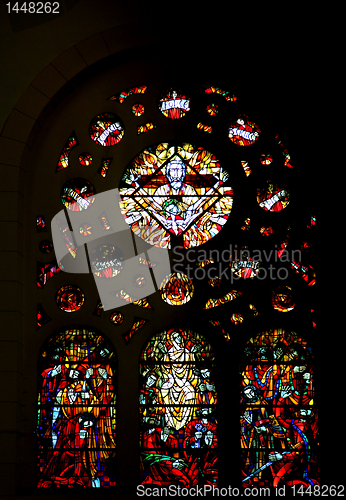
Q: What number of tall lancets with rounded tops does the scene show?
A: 3